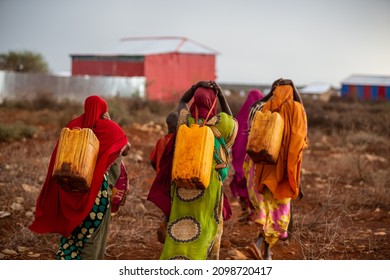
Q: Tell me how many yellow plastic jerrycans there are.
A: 3